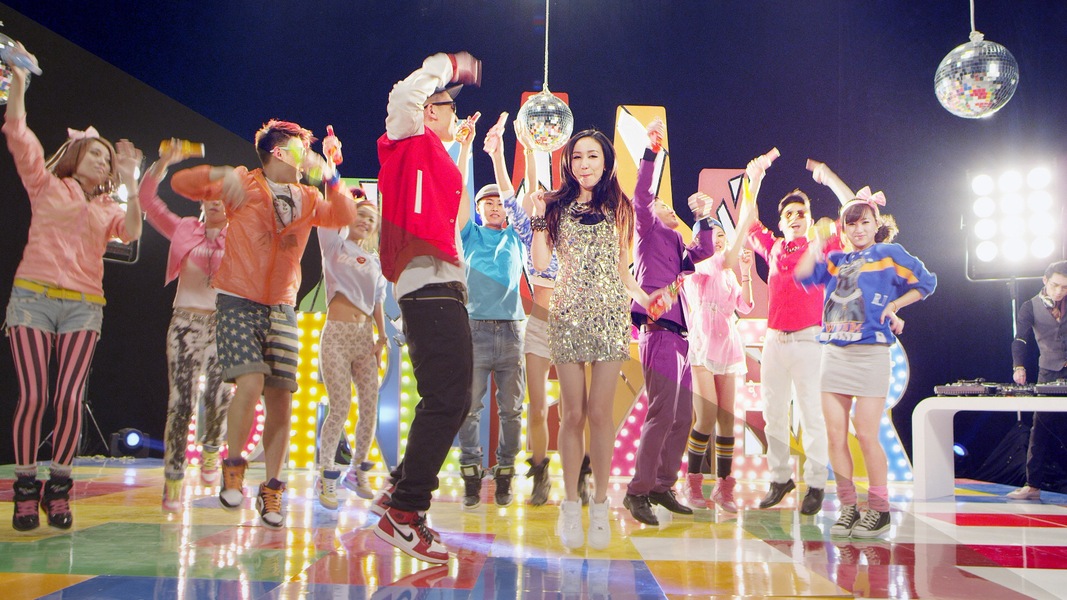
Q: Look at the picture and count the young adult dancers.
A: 12